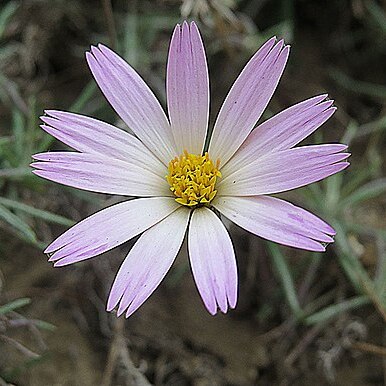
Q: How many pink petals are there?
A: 11